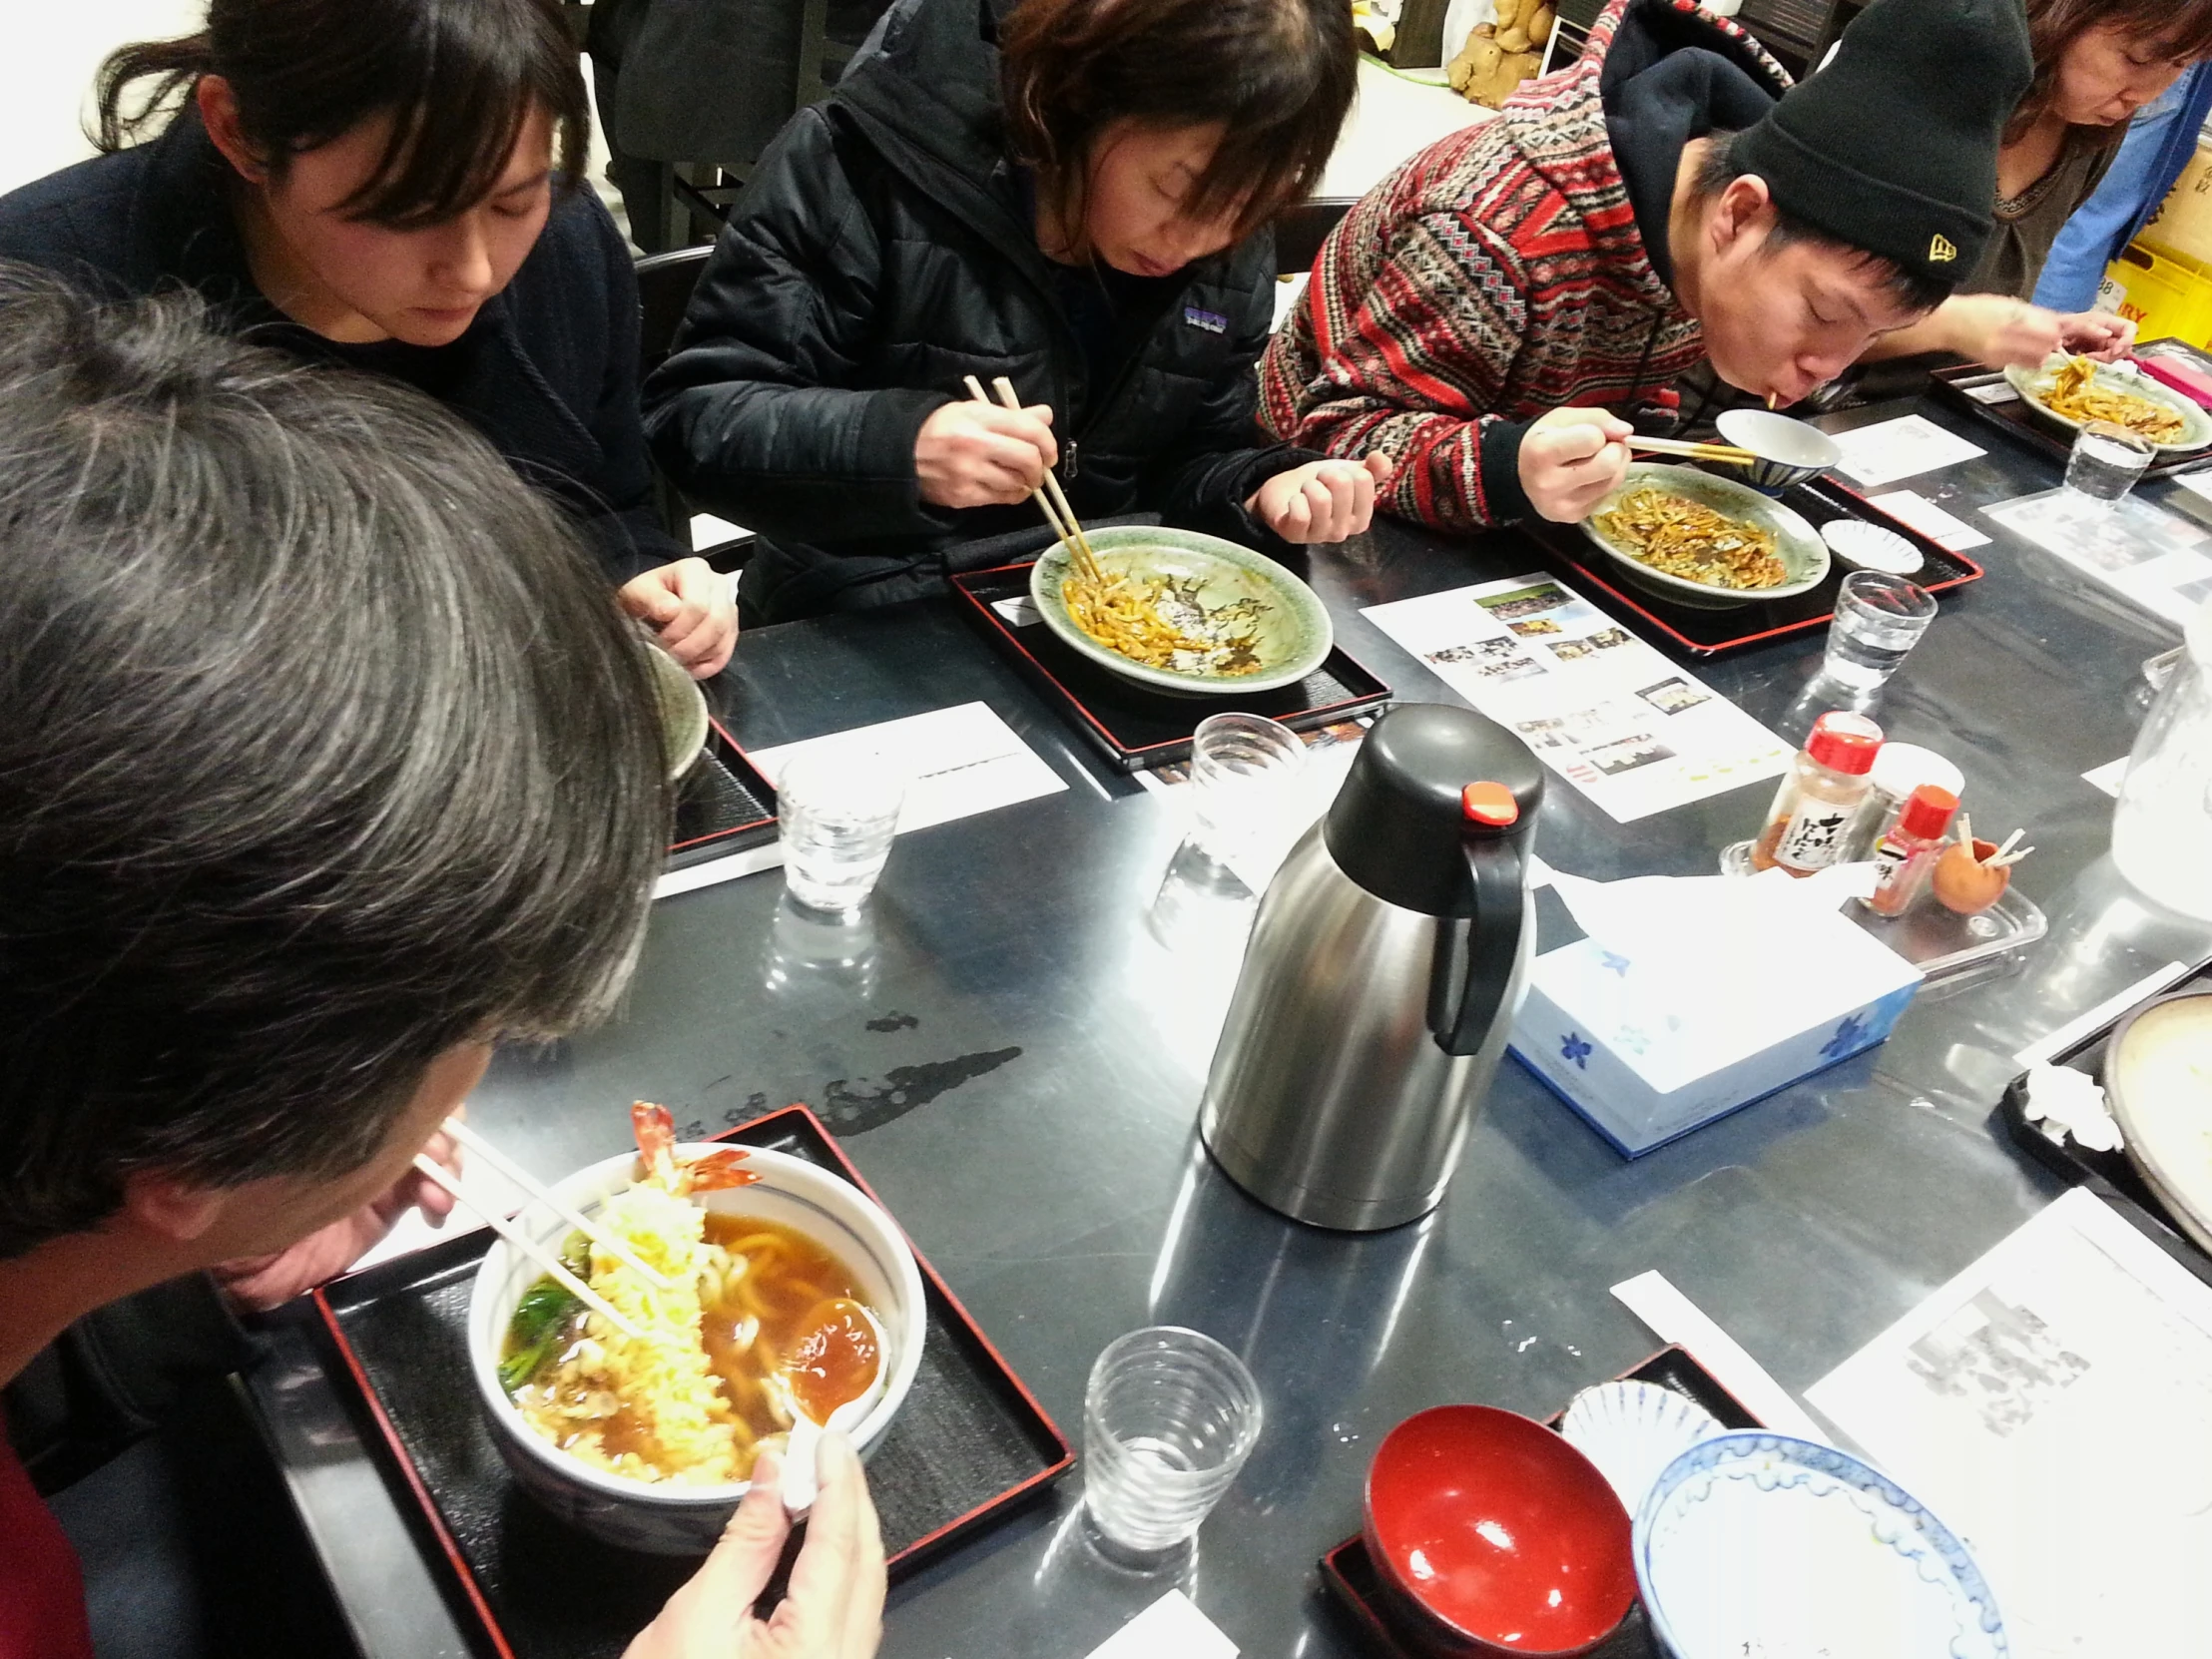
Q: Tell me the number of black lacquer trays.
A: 7